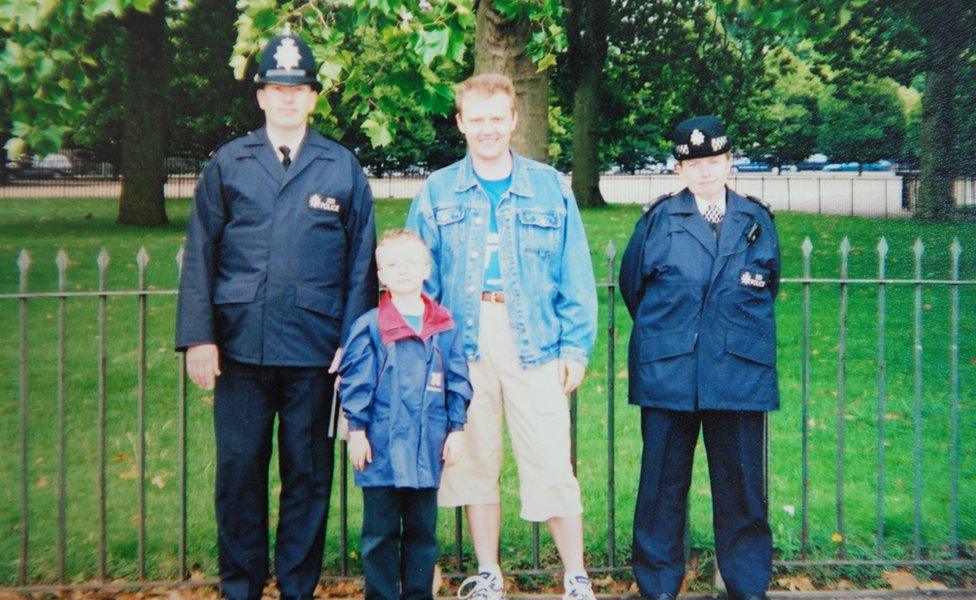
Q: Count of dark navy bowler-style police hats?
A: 1